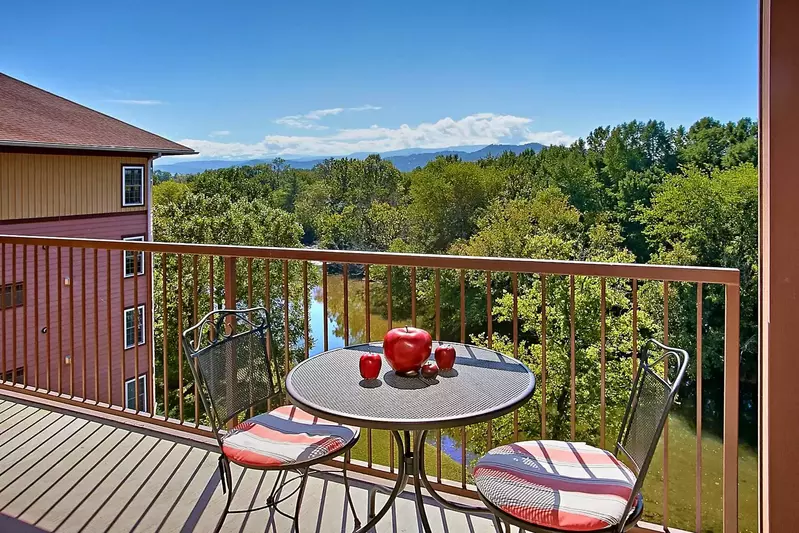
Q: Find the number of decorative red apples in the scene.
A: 4